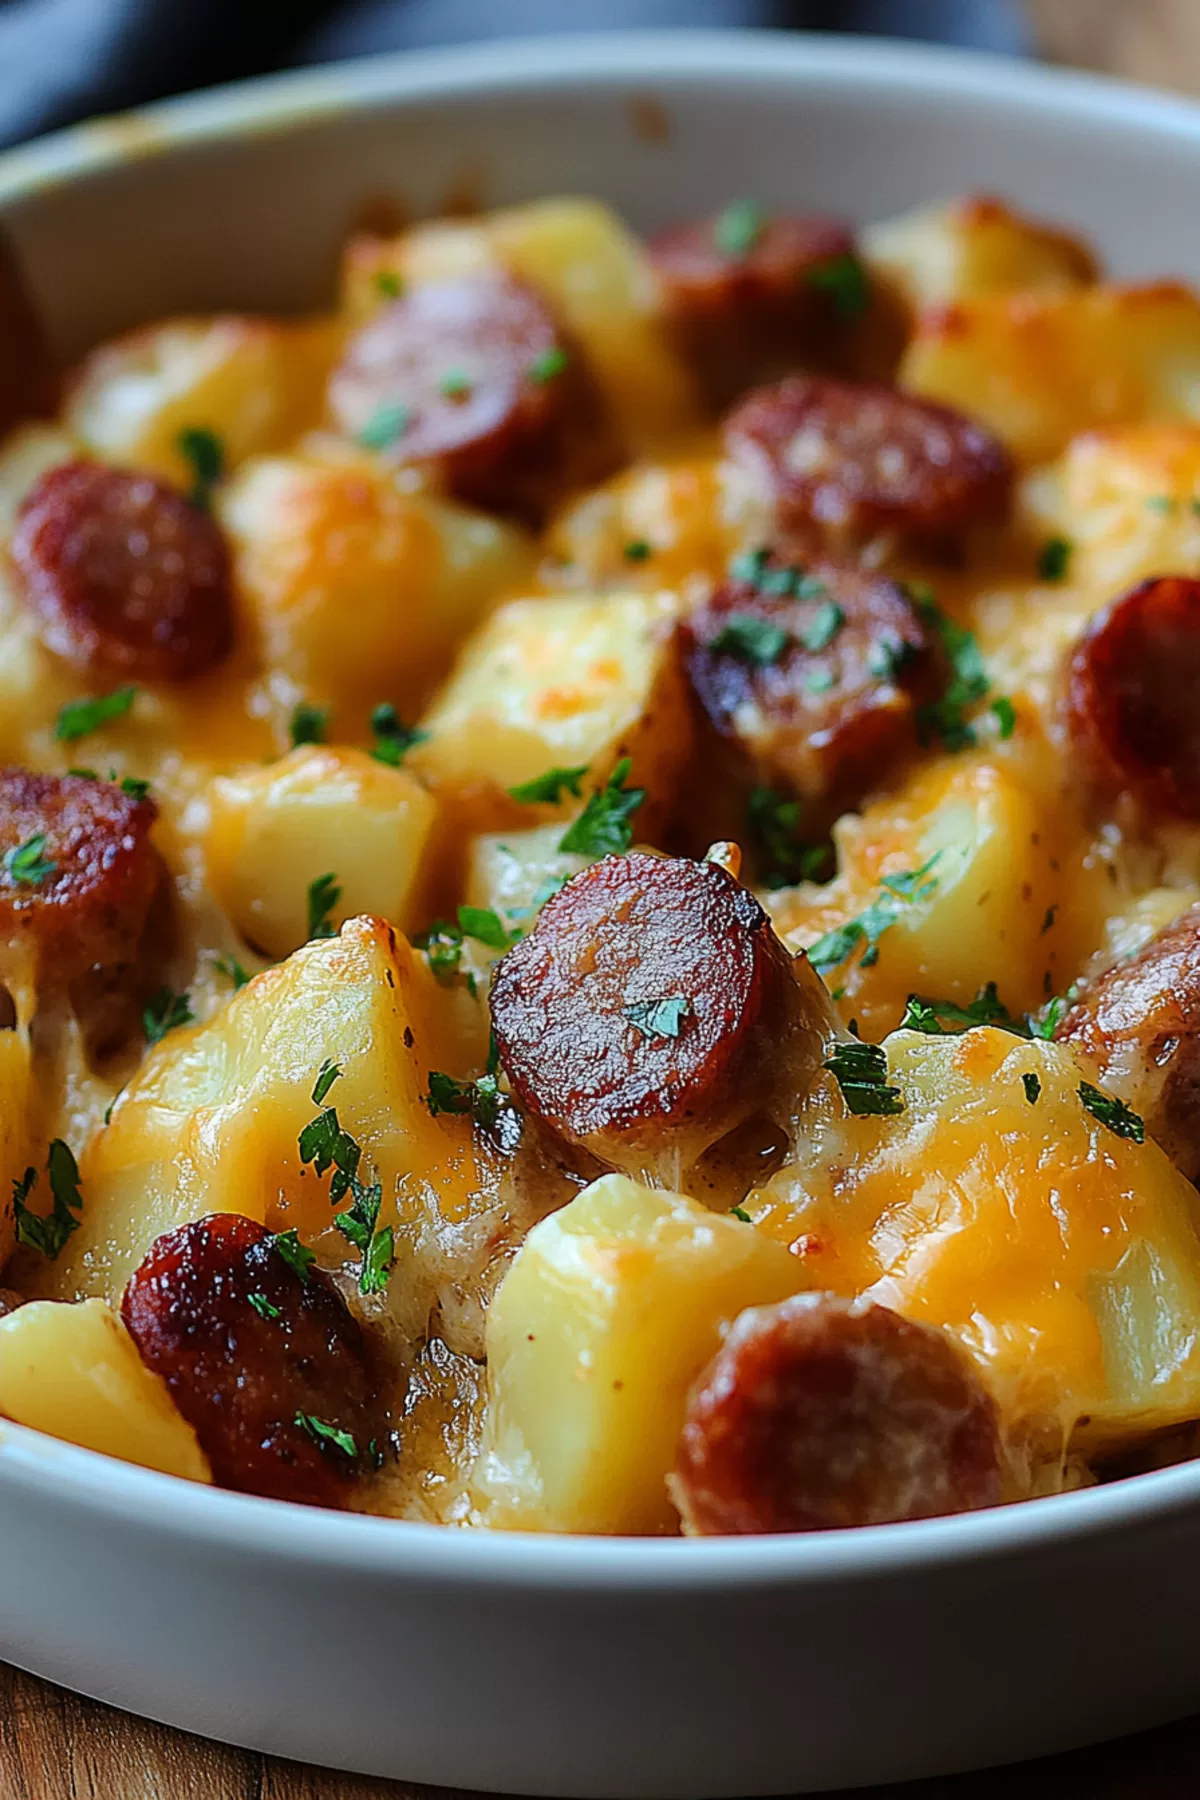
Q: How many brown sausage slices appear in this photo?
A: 11